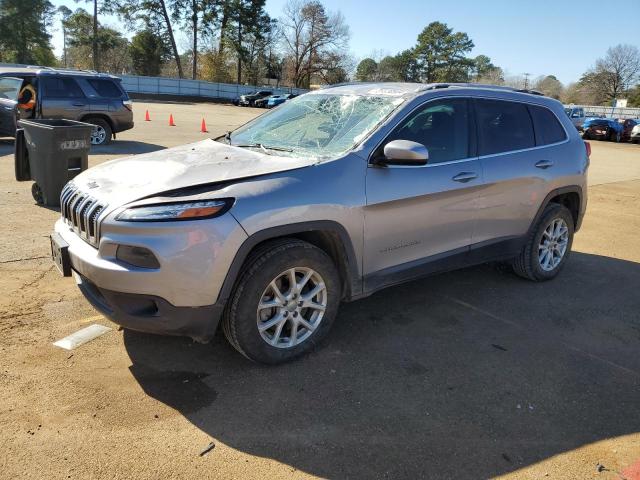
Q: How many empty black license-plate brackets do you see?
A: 1